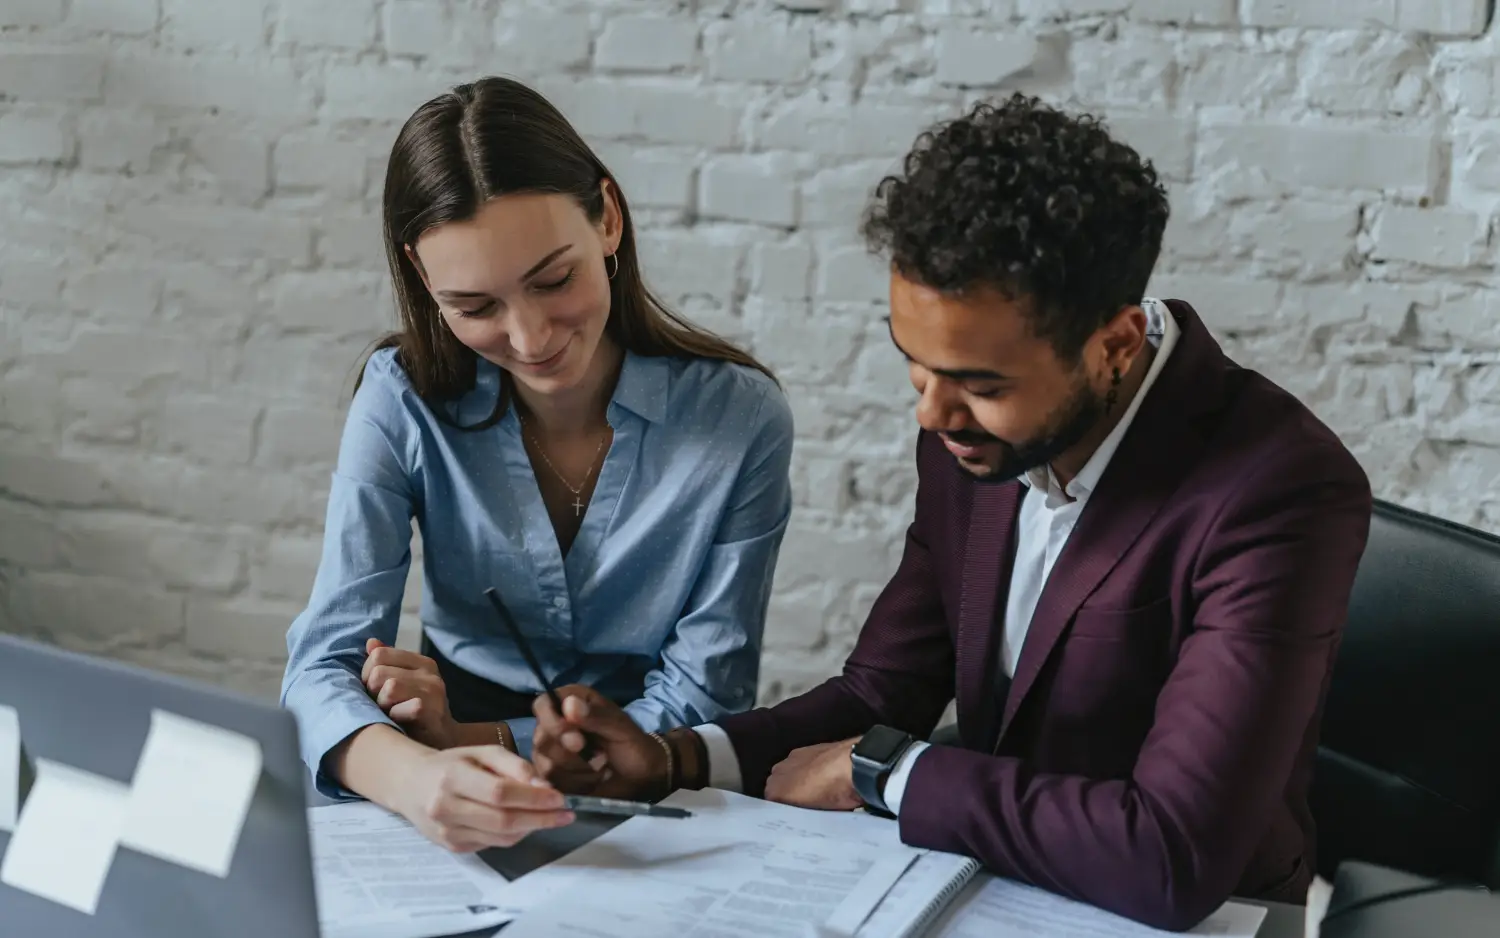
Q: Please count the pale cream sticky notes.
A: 3